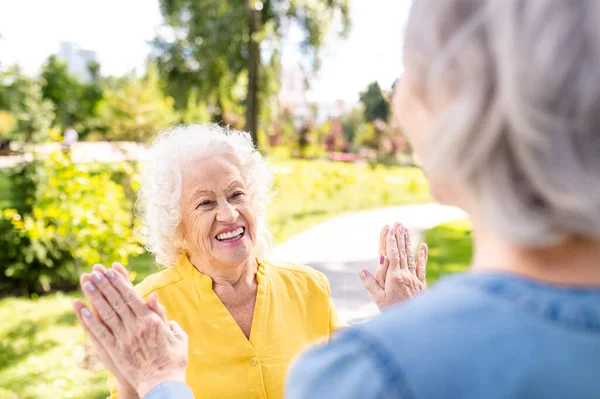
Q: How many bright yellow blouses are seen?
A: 1